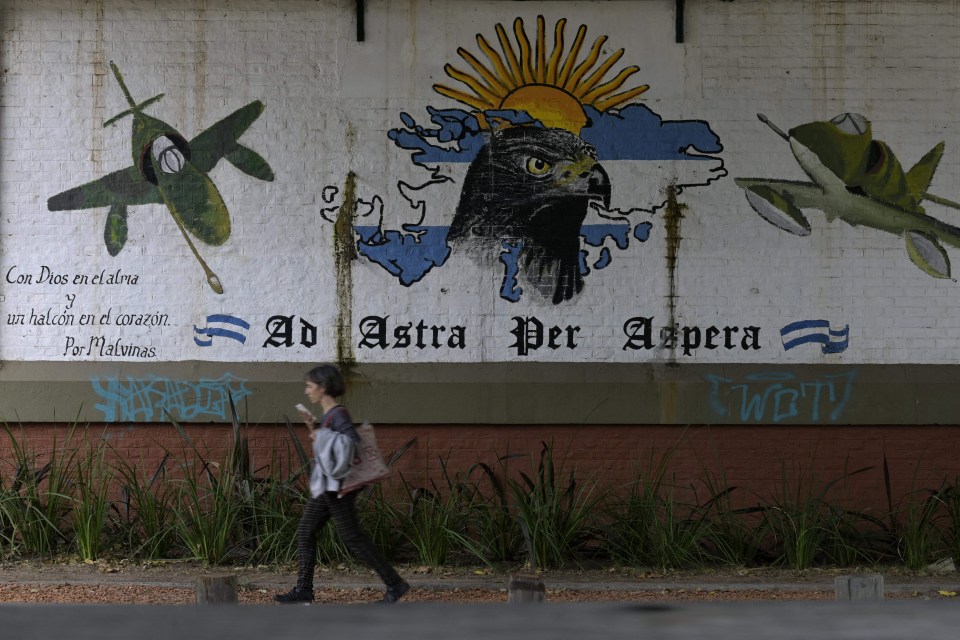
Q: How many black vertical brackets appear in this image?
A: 2